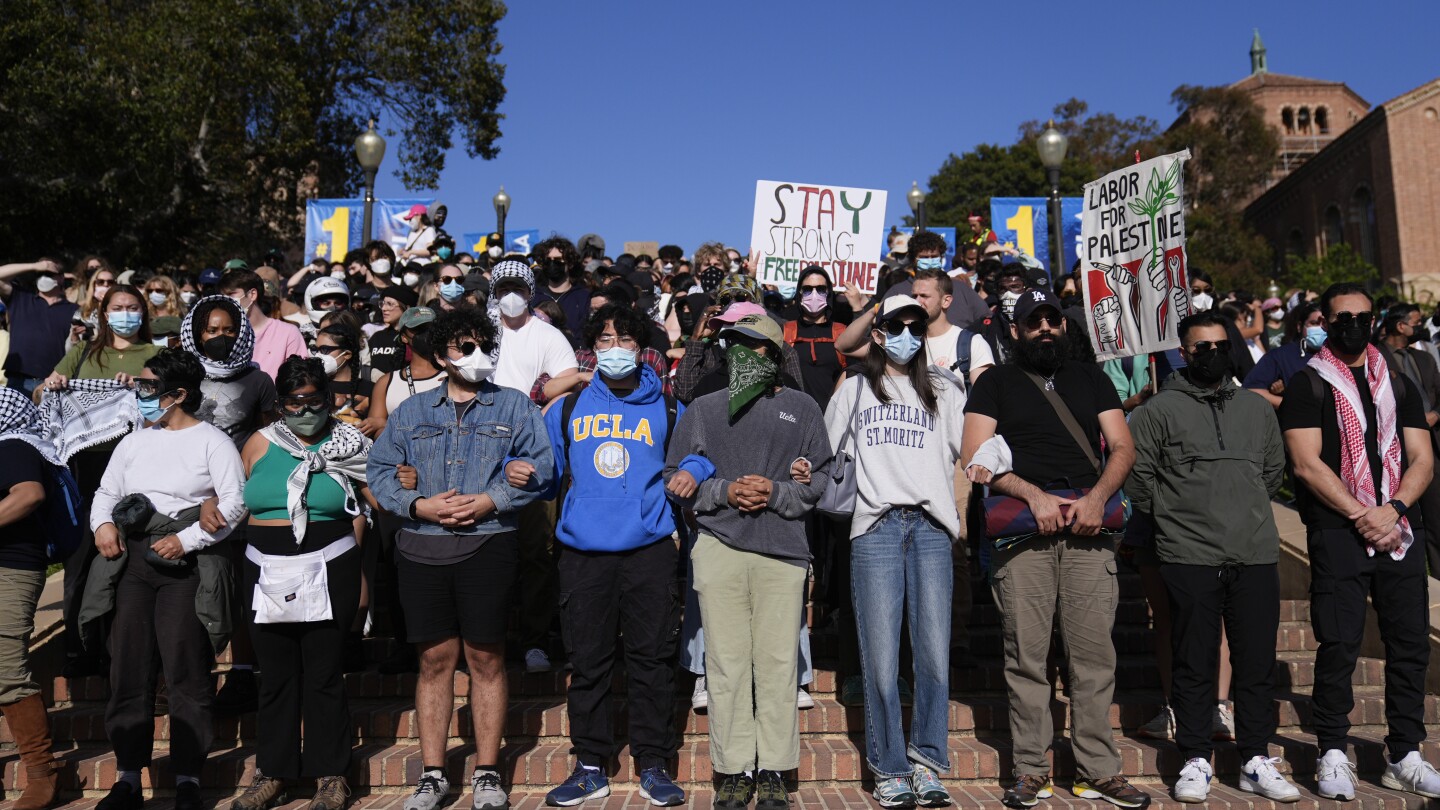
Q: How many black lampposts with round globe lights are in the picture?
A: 4